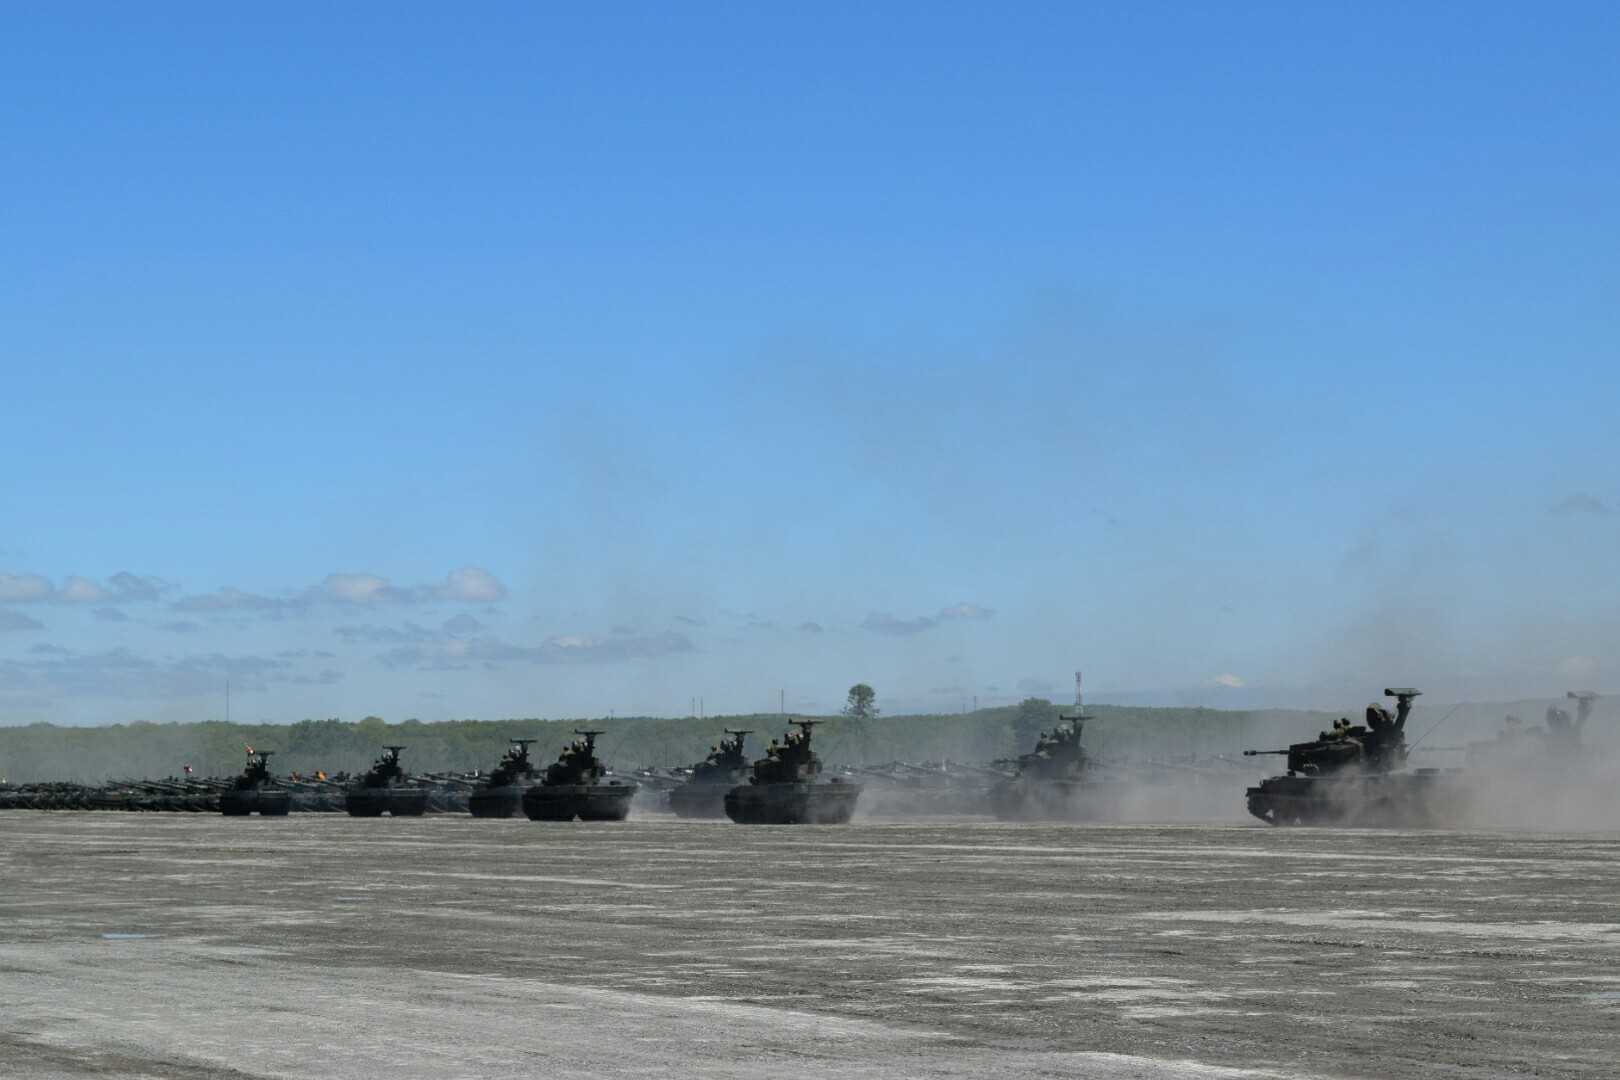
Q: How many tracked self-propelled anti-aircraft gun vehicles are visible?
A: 9